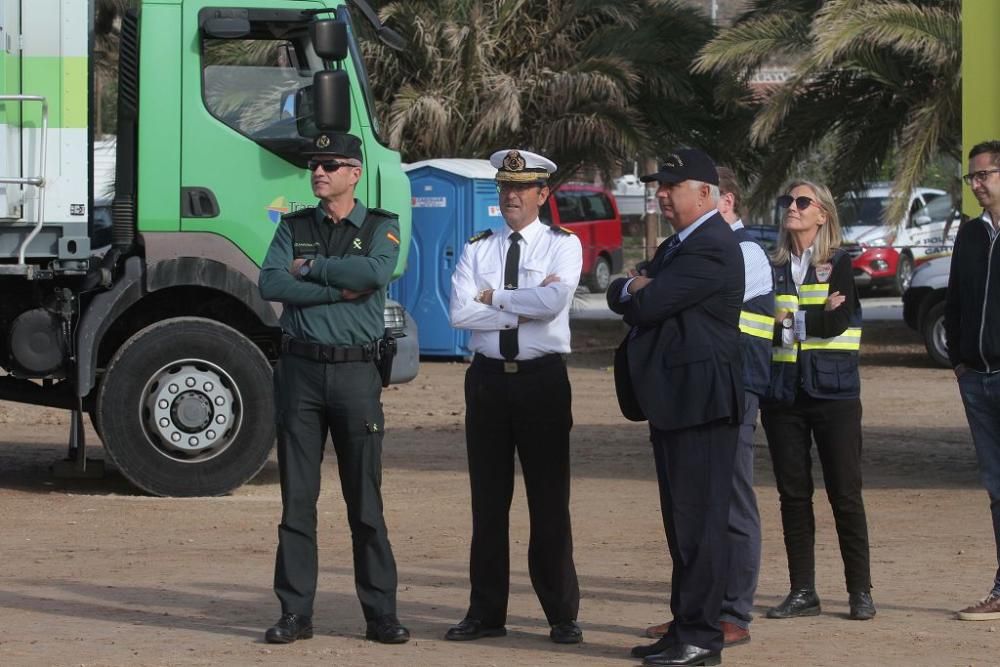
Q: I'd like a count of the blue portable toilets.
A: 1